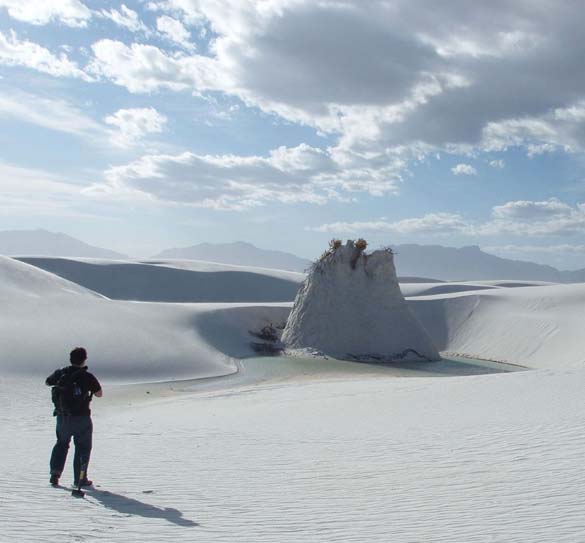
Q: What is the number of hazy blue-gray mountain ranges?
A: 3